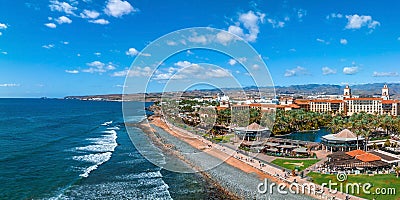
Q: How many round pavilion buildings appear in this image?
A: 2